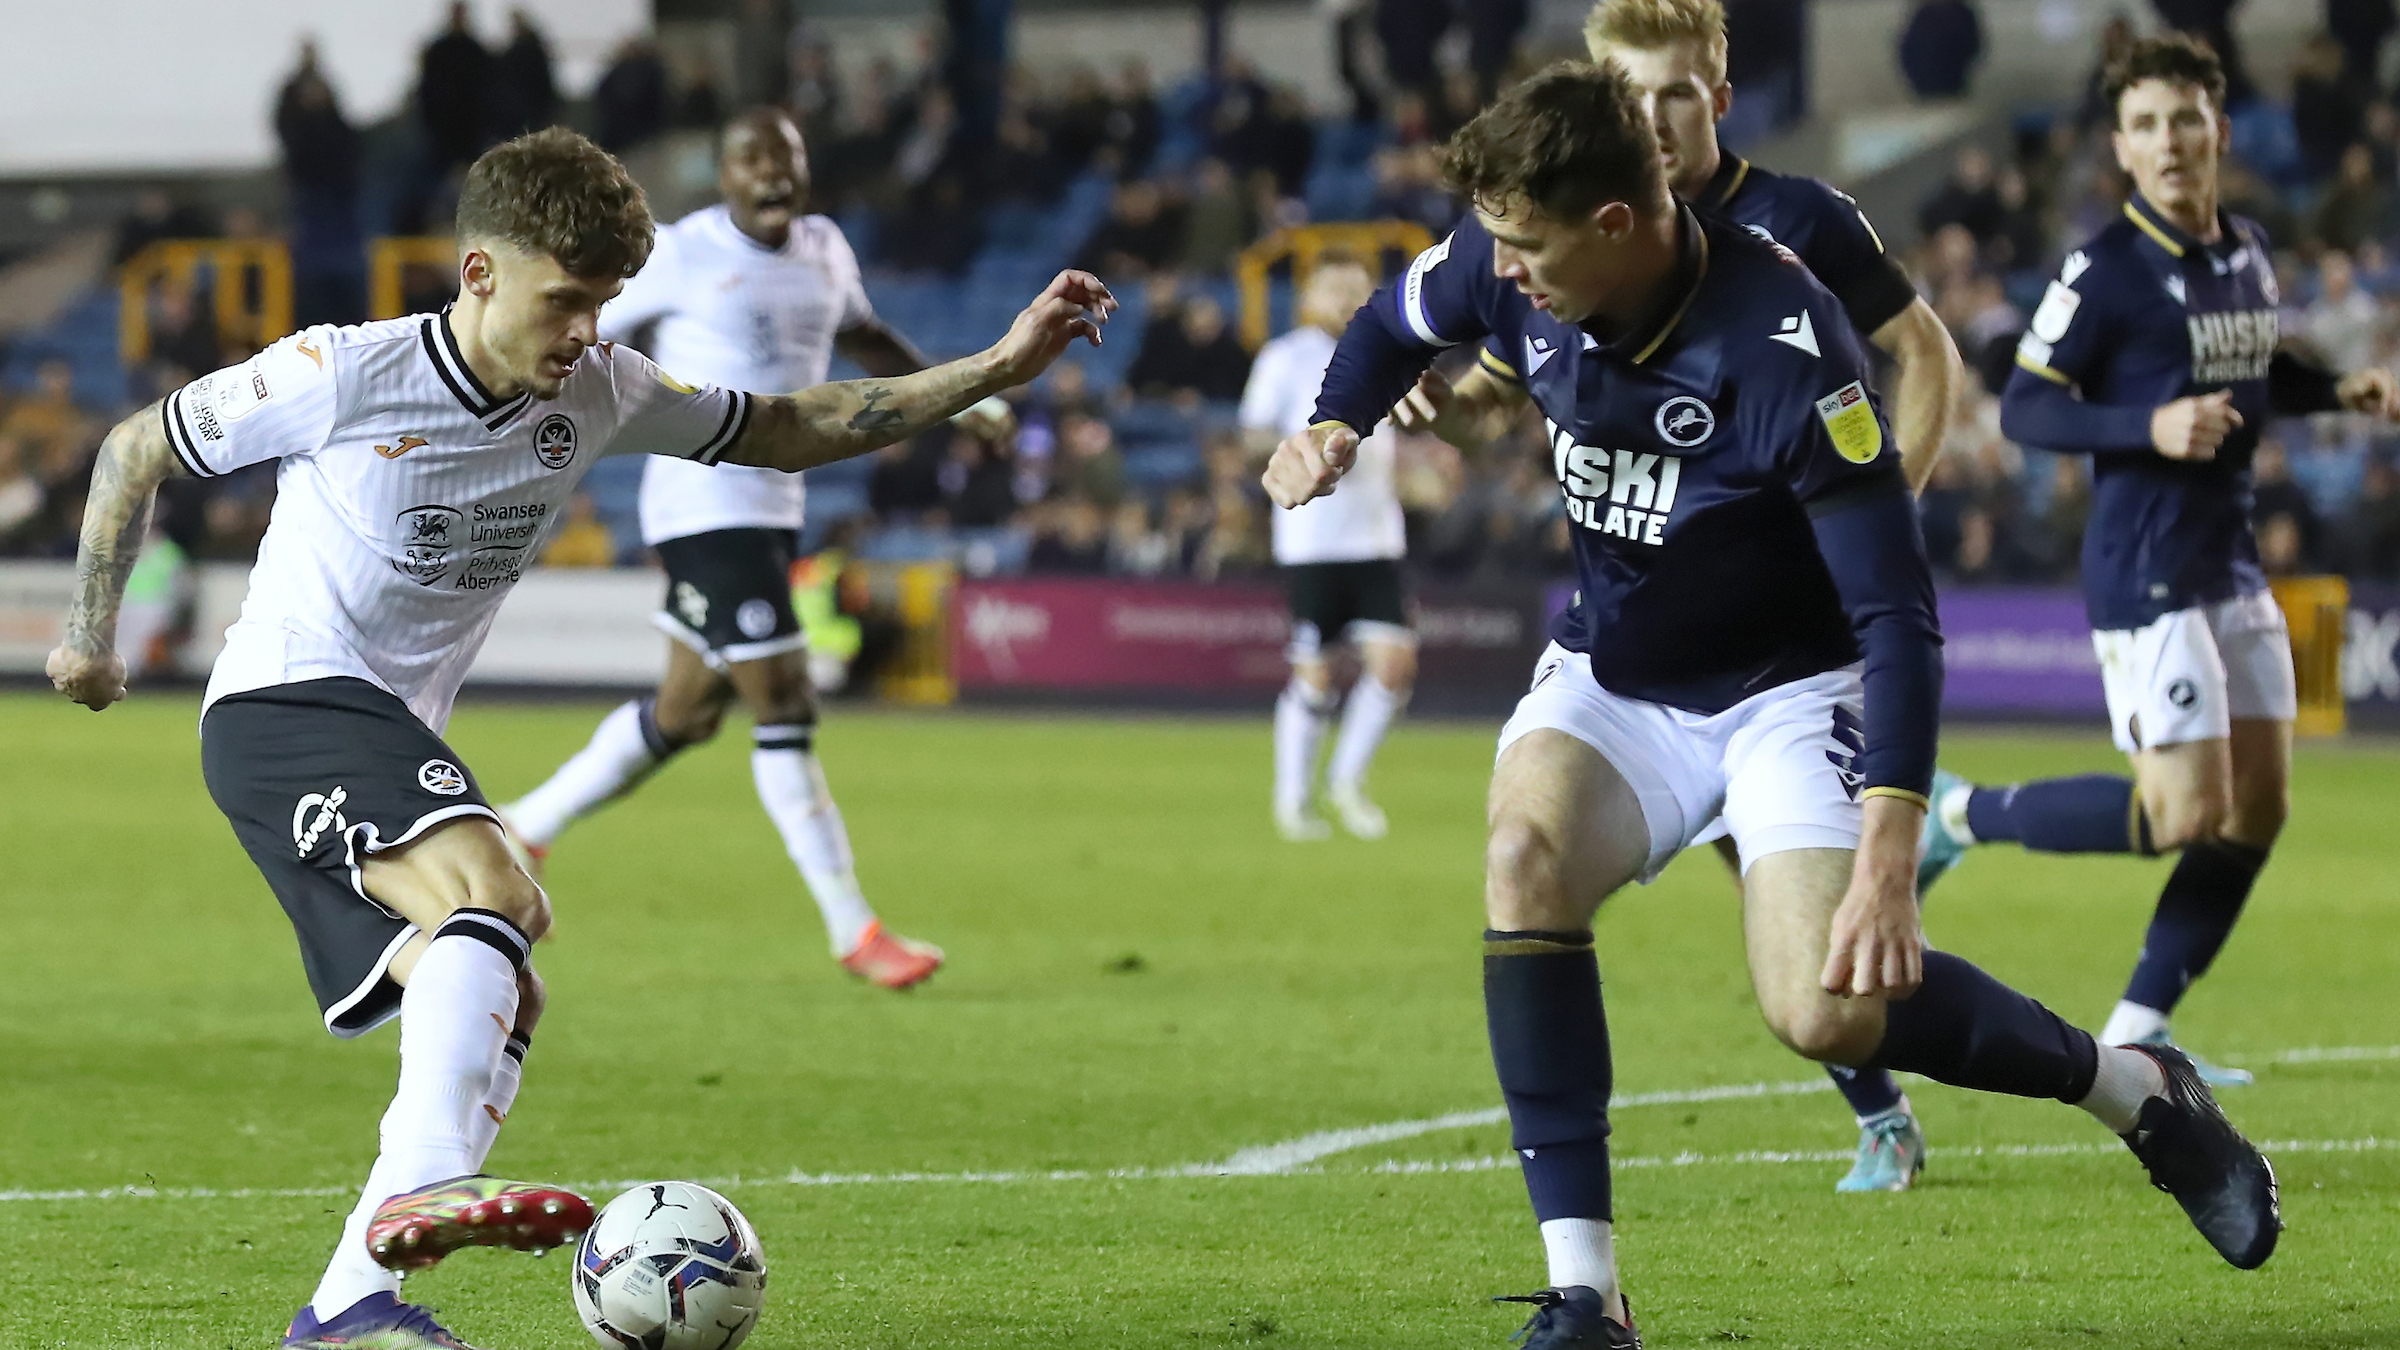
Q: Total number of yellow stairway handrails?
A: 3